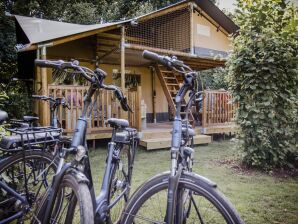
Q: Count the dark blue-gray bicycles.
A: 4